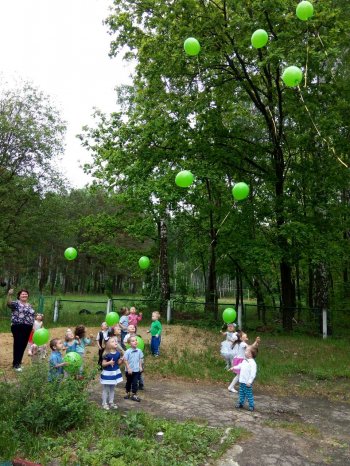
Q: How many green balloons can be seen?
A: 13